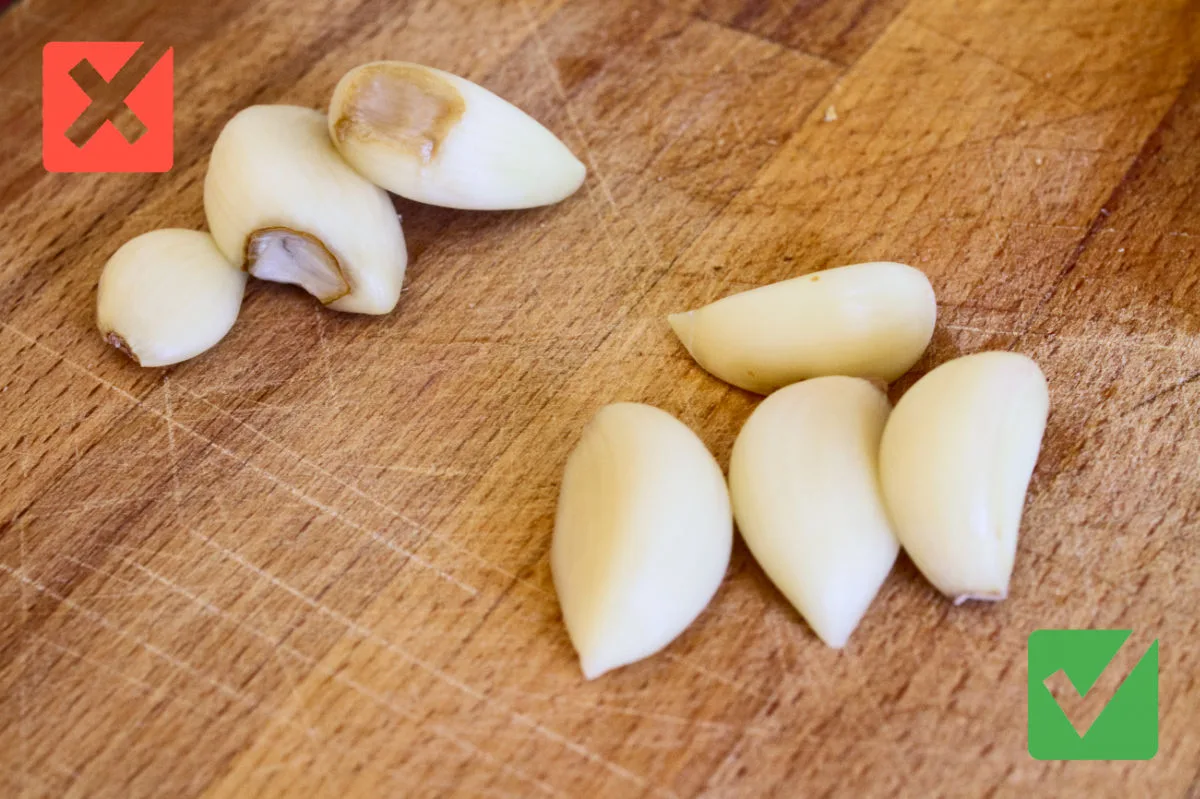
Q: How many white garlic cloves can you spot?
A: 7